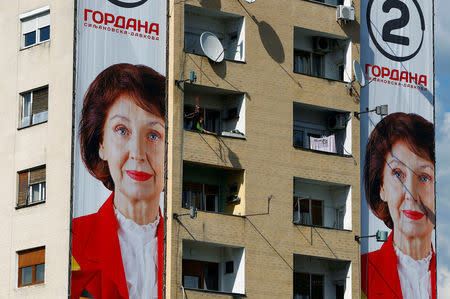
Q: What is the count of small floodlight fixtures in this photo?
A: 4